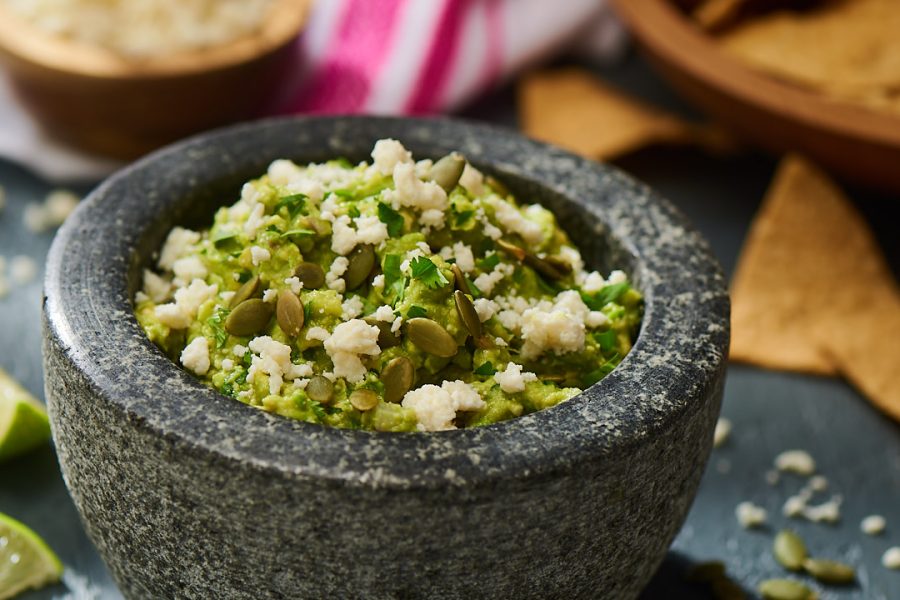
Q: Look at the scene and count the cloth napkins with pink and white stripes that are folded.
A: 1